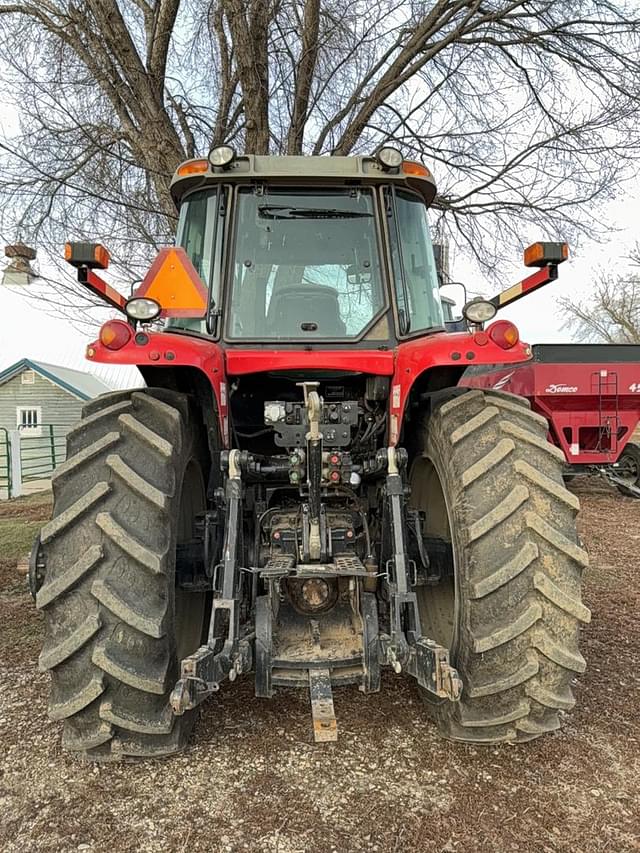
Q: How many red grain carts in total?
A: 1